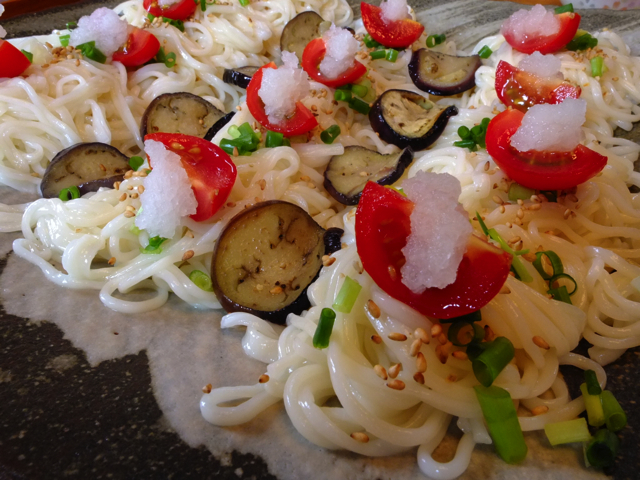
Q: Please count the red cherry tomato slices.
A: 11